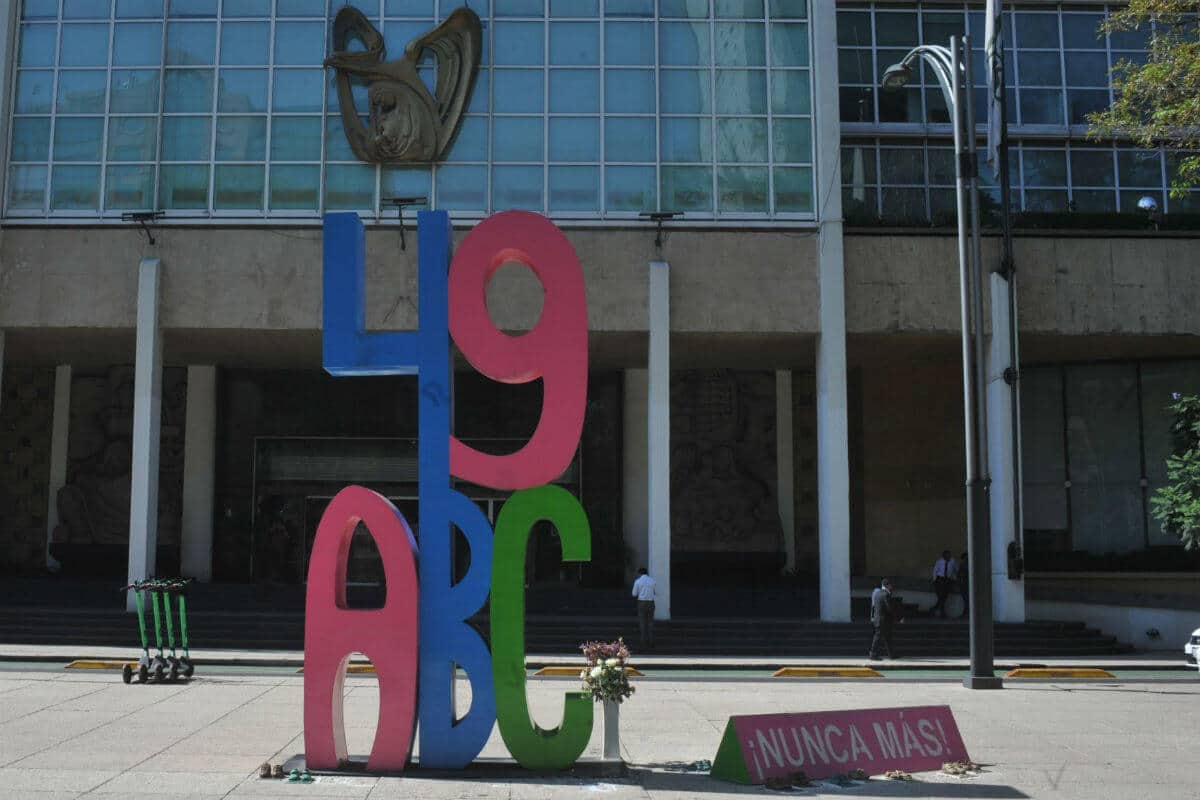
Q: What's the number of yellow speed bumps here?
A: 5